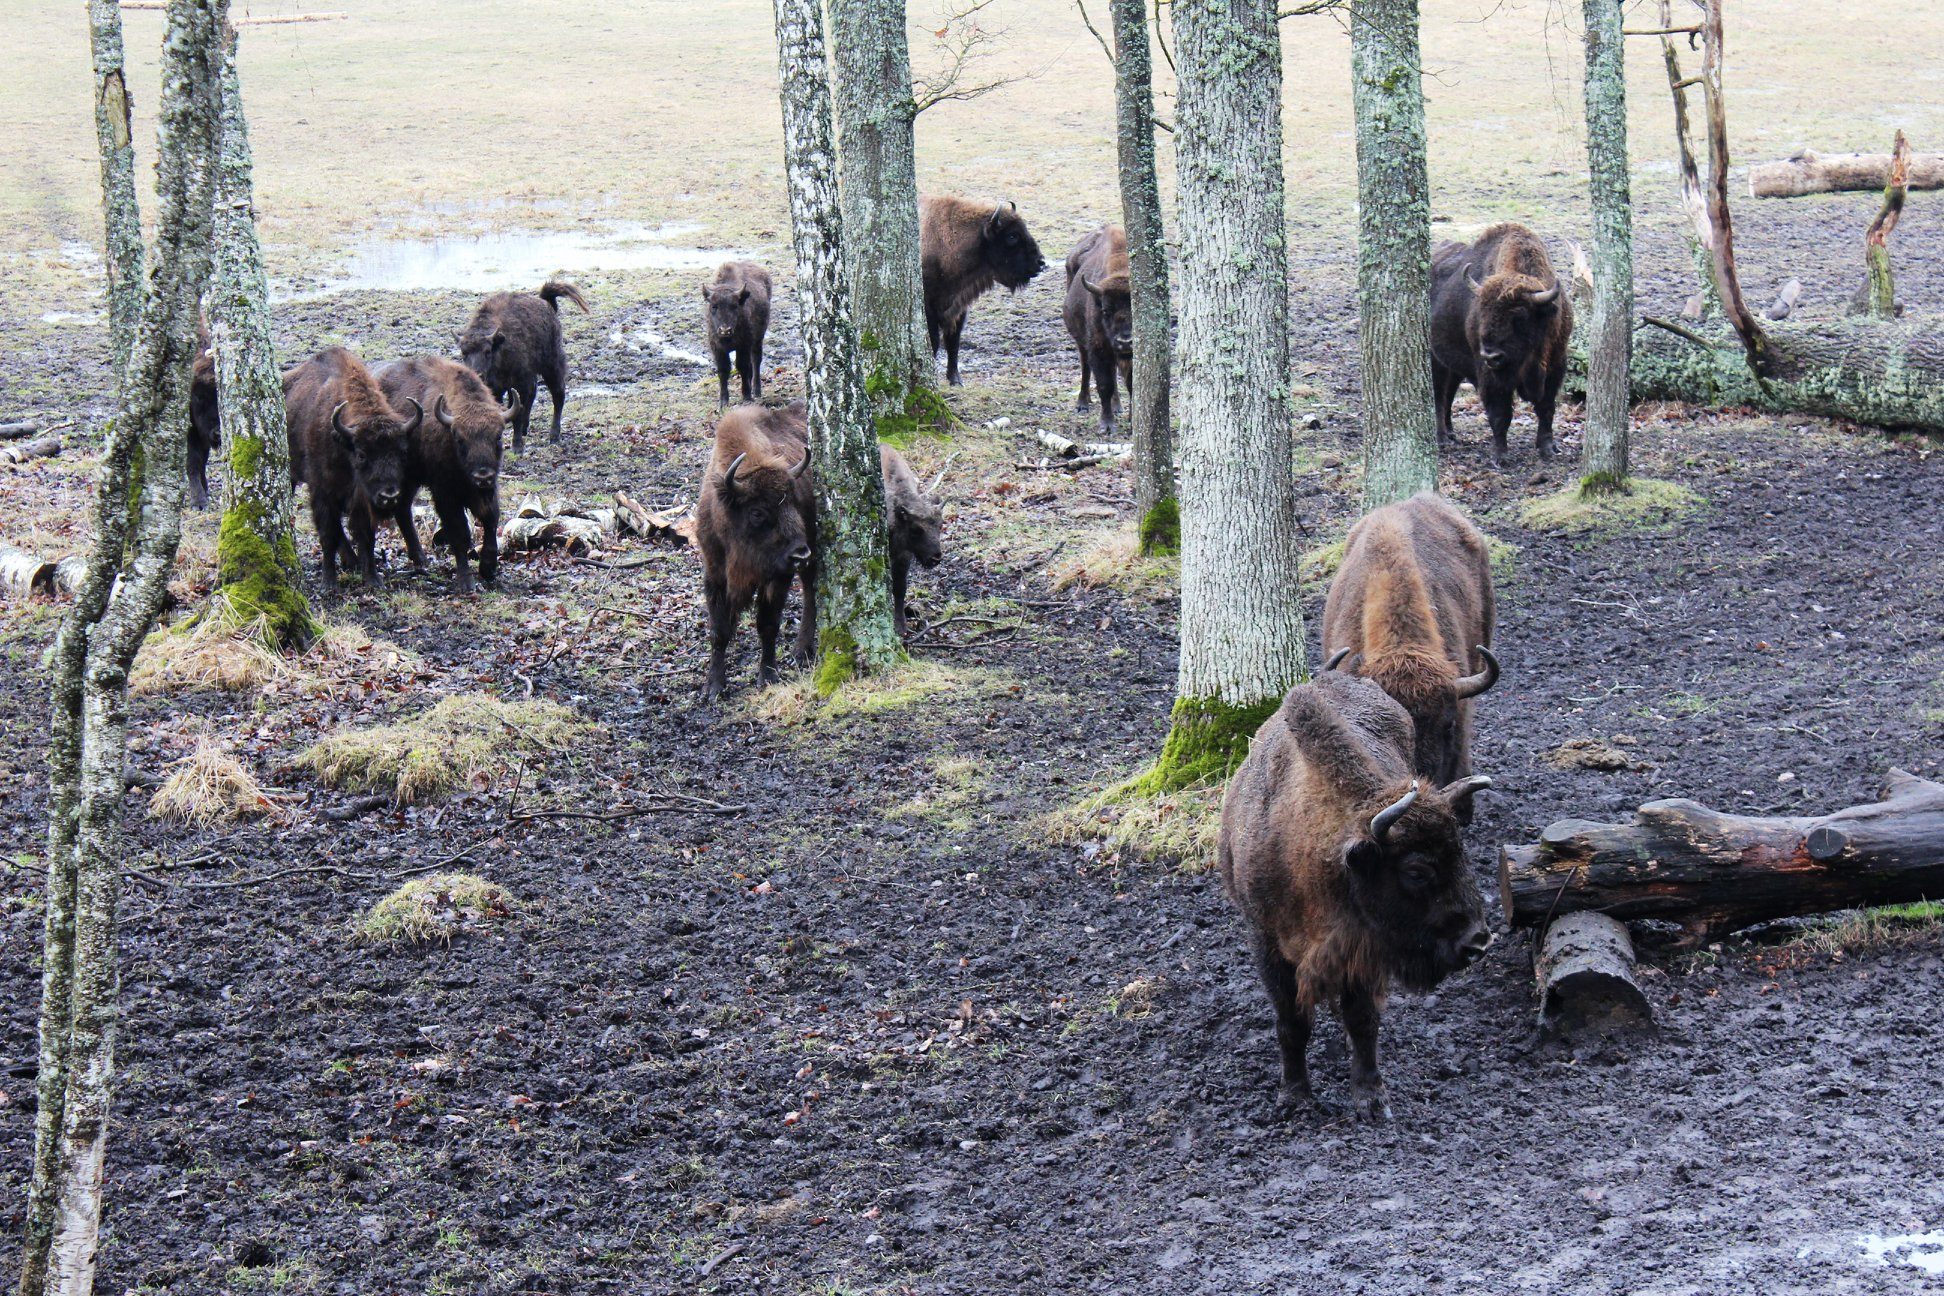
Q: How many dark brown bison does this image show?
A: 12